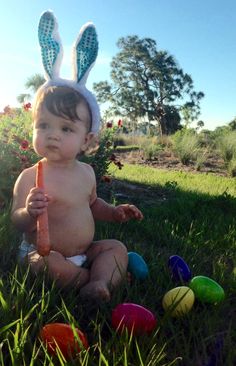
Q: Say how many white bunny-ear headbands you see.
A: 1